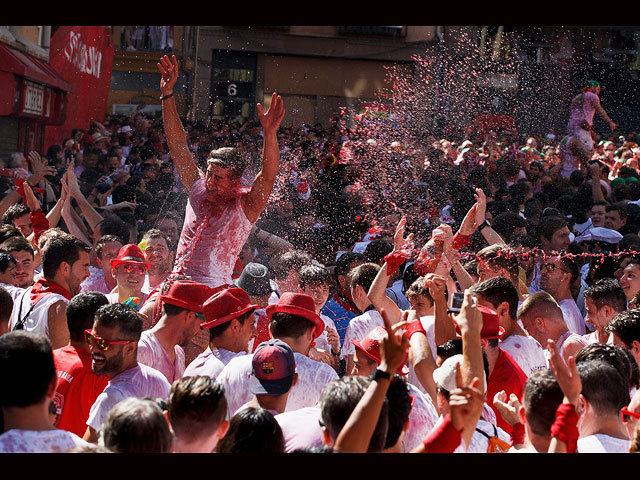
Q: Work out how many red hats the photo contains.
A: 6